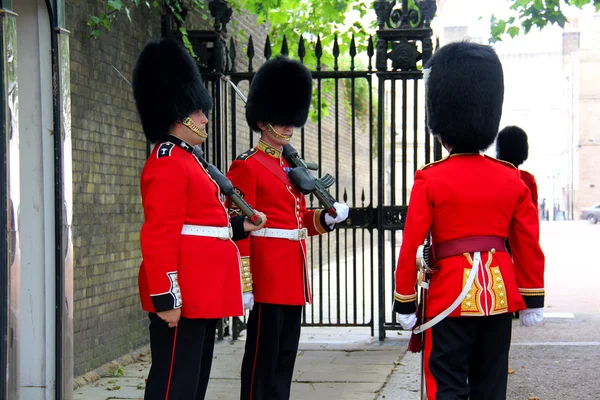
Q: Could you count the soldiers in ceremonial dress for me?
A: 4